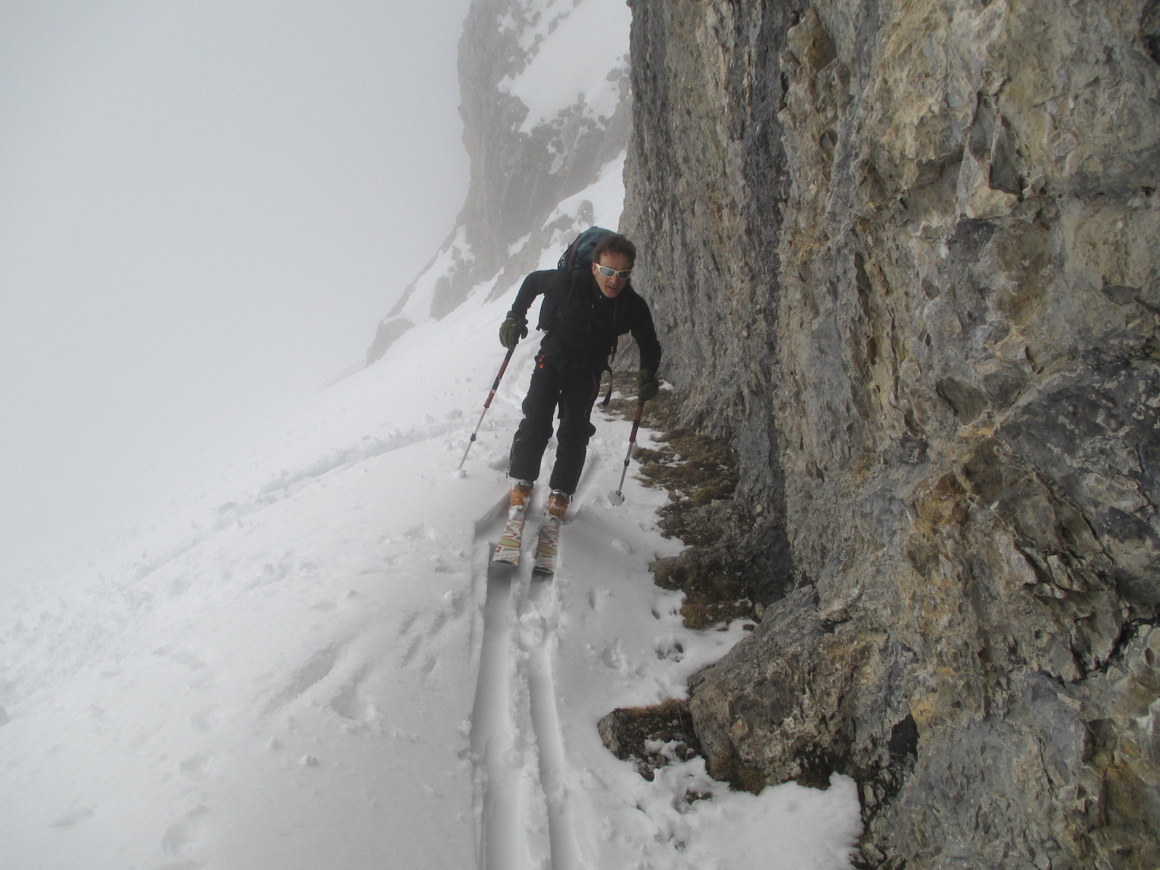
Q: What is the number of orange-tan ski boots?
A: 2